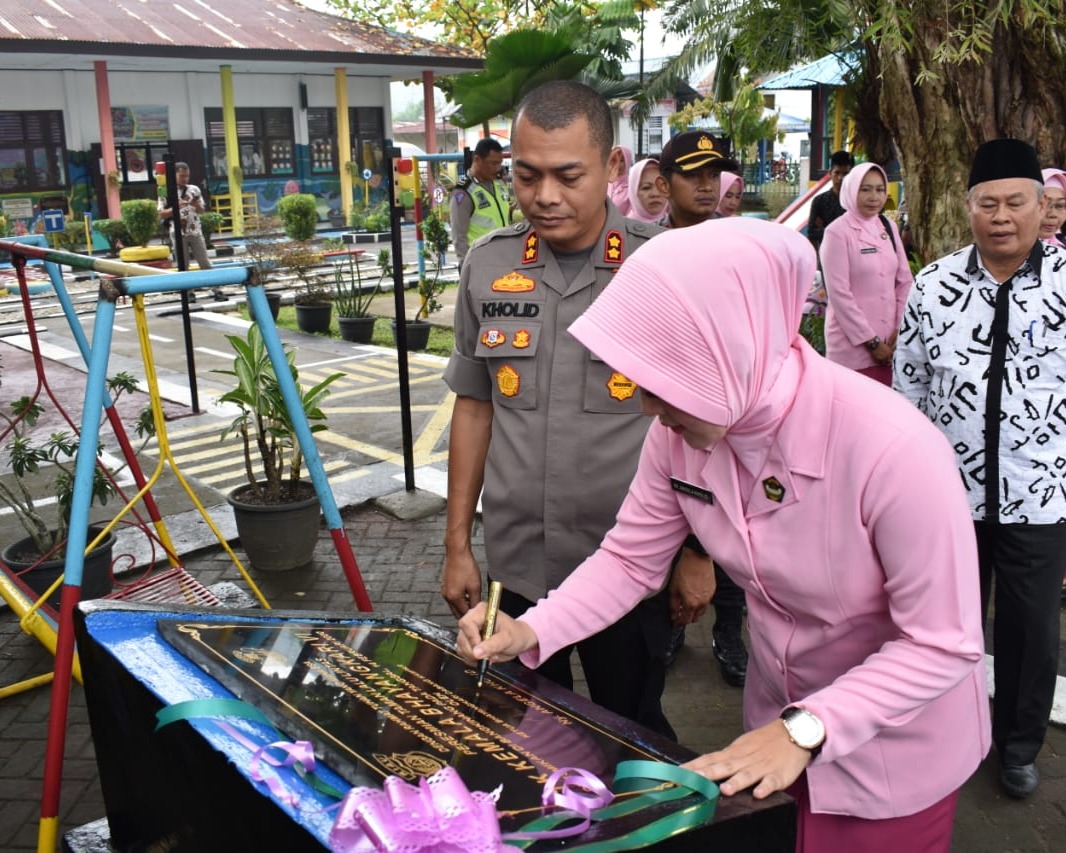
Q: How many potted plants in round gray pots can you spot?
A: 6